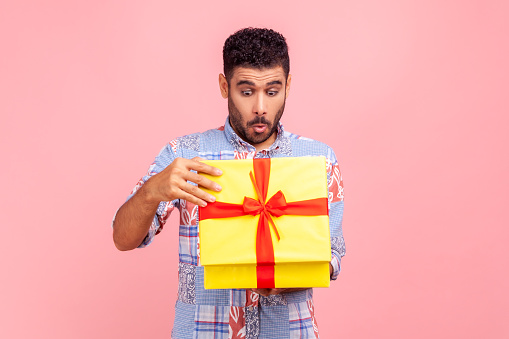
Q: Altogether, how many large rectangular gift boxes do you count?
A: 1